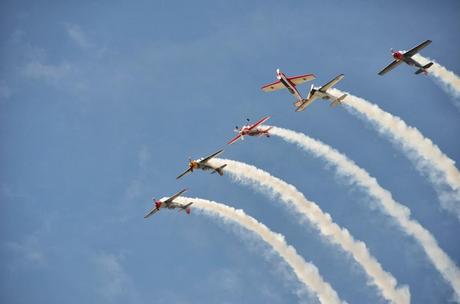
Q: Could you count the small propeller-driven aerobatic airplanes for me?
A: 6